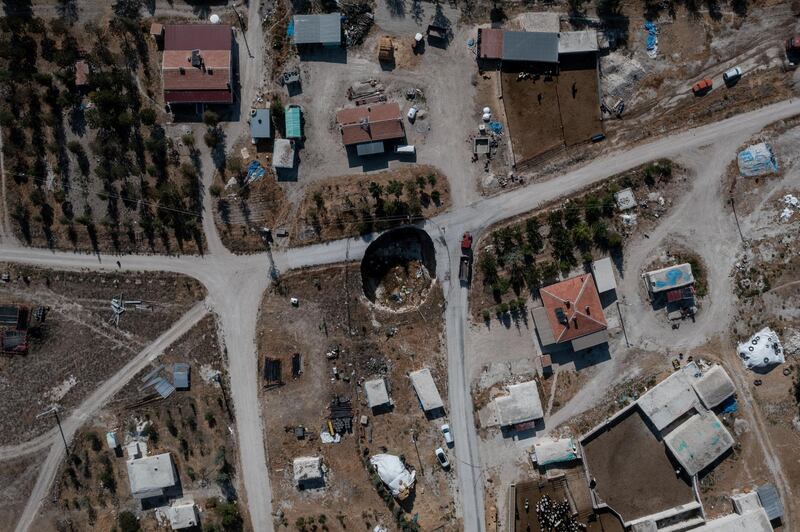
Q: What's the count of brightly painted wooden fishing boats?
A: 0